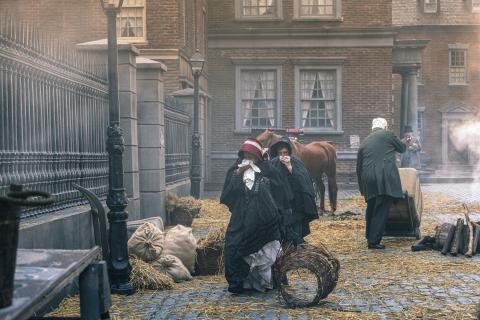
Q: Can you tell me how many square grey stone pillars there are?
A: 3